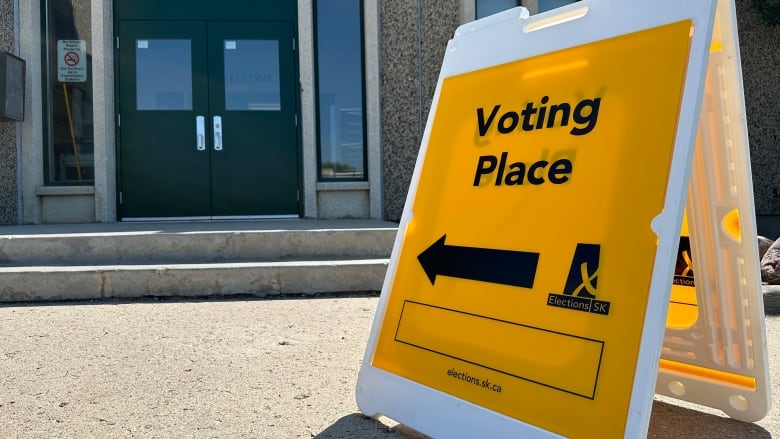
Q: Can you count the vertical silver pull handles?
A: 2